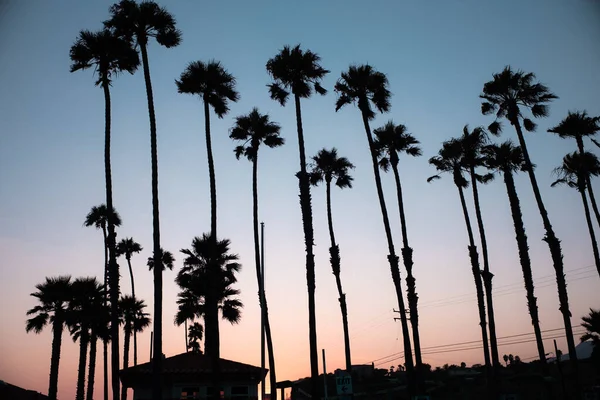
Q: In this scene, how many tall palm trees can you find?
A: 14